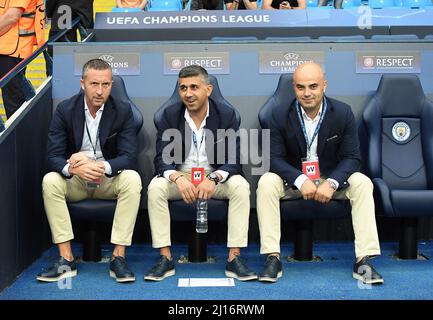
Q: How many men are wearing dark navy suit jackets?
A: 3